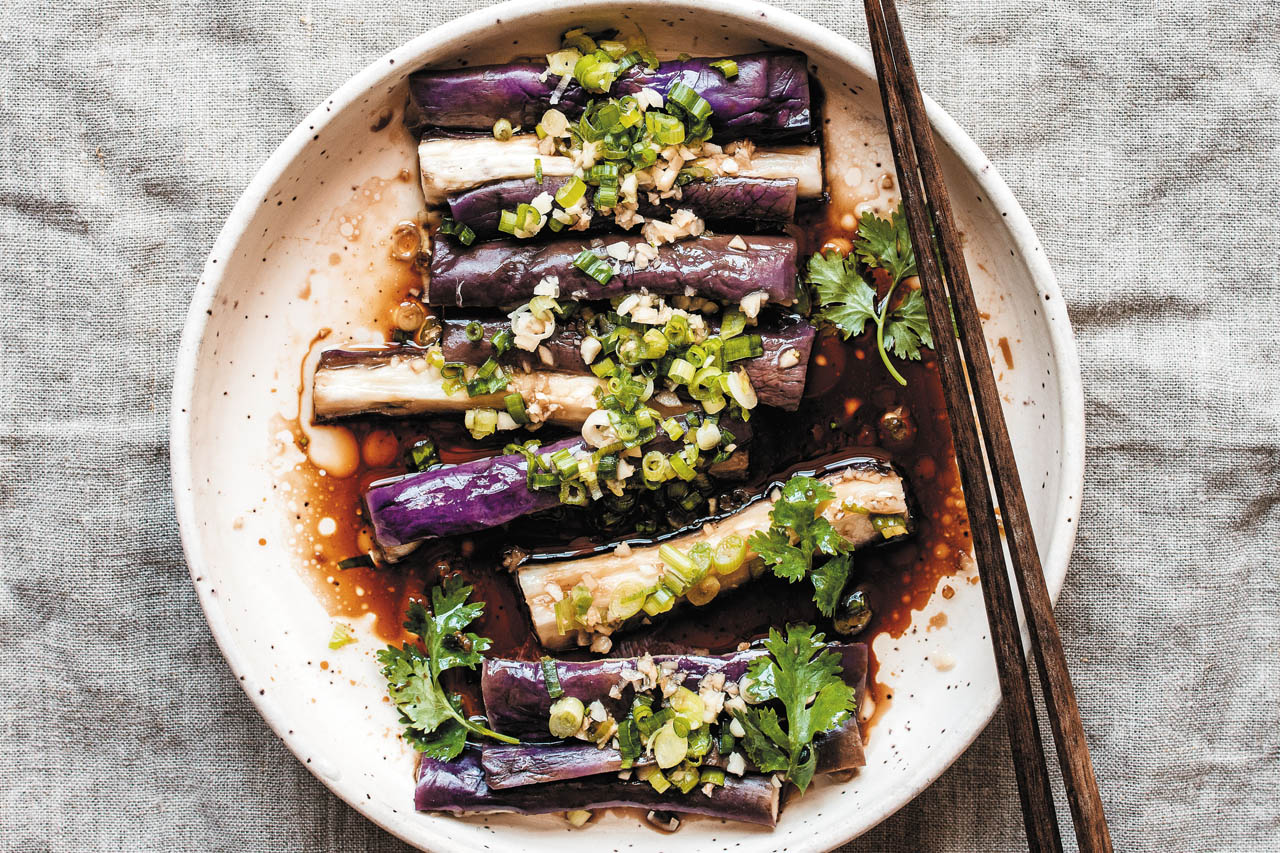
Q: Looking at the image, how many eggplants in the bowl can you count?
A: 11